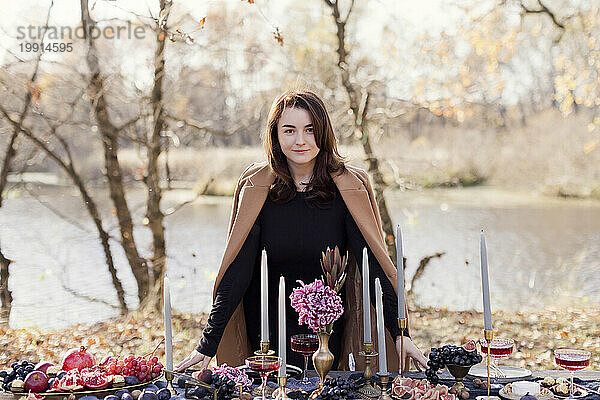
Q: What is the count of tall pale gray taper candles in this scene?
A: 7